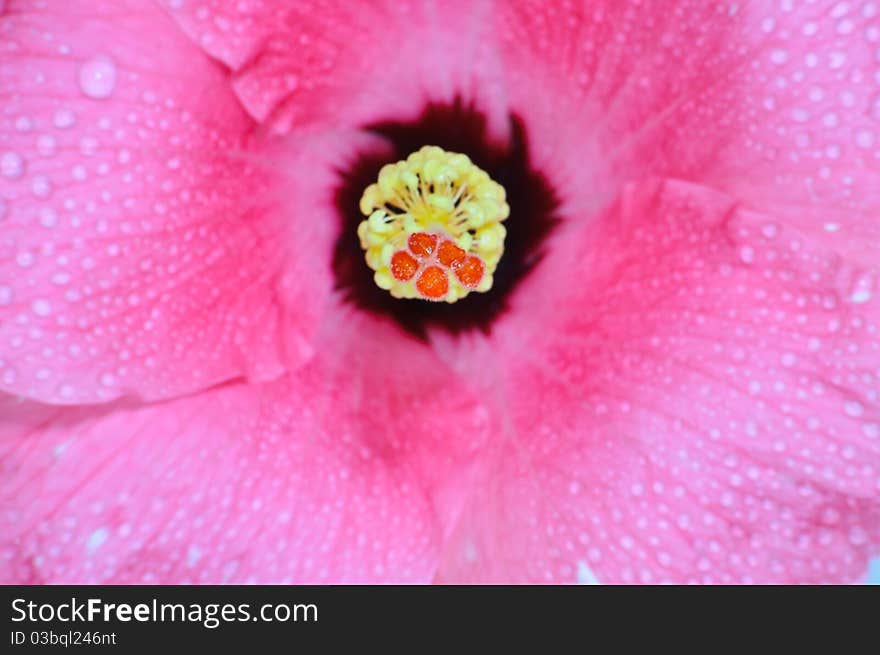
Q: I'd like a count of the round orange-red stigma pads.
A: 5